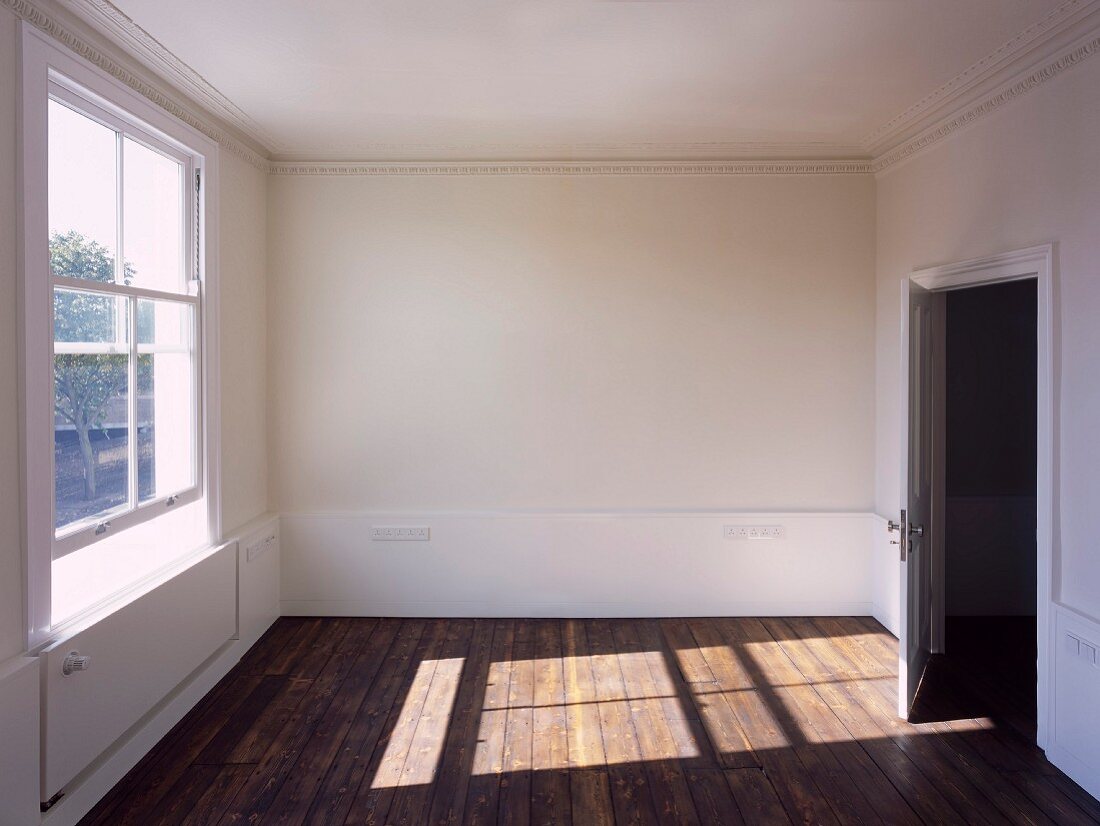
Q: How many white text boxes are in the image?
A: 0